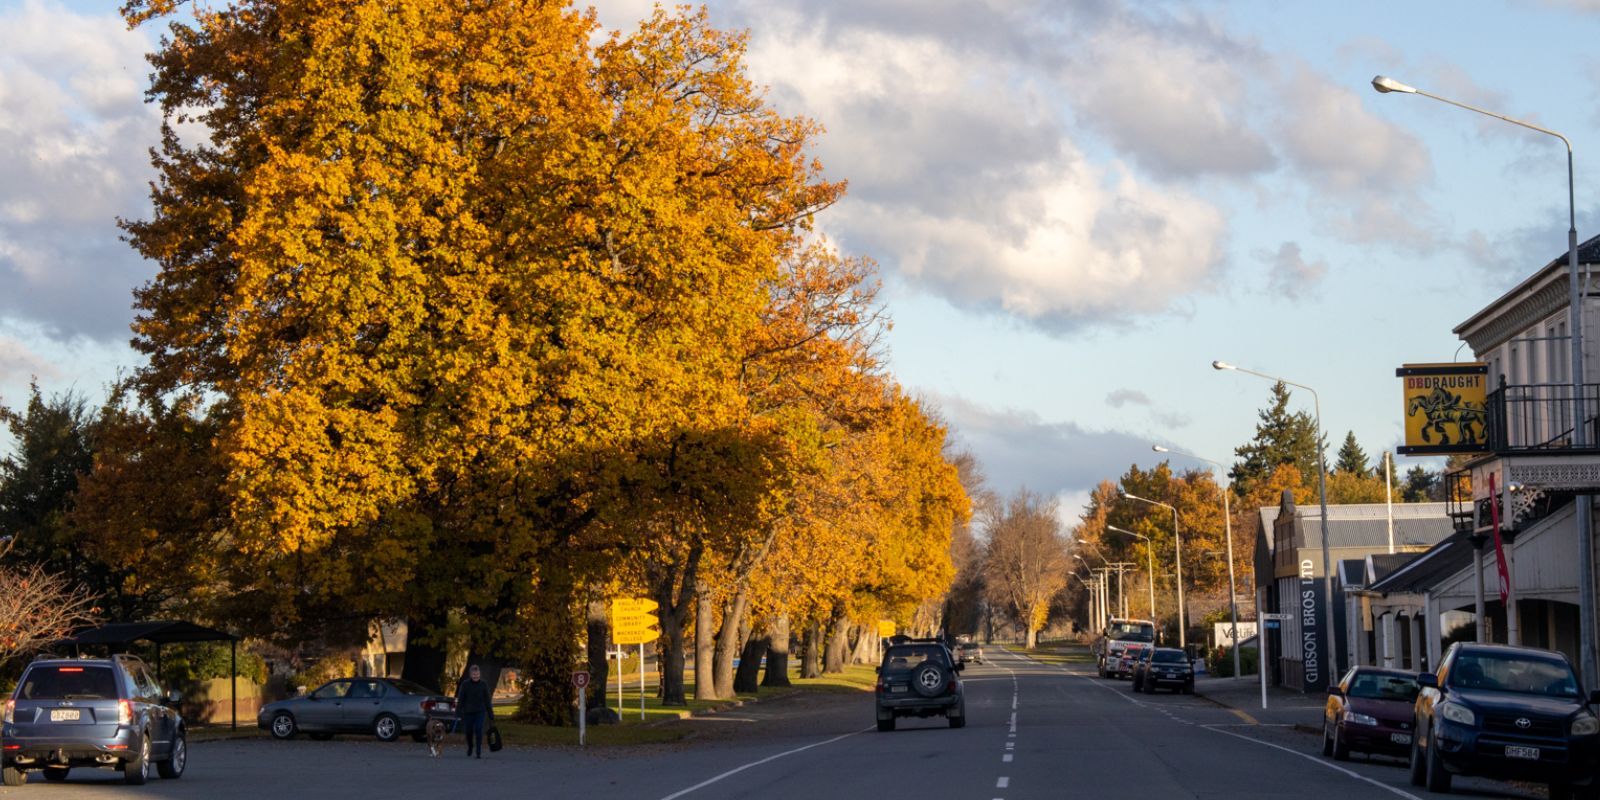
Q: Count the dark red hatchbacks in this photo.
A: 1